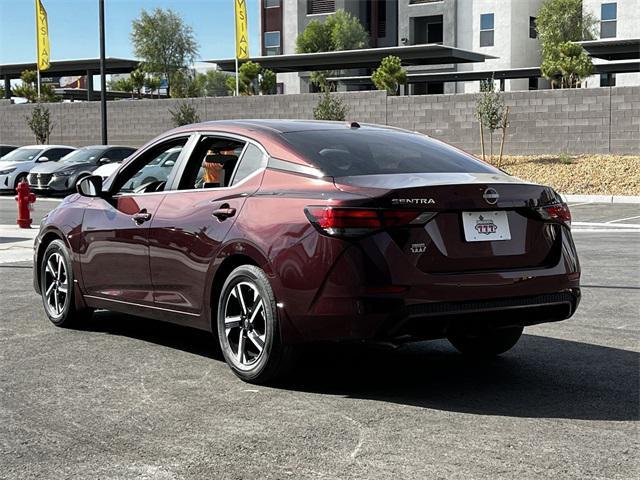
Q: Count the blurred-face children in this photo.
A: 0